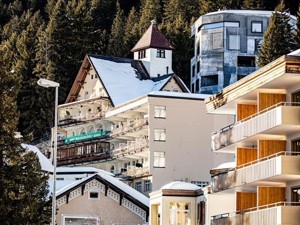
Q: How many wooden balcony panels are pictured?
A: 6